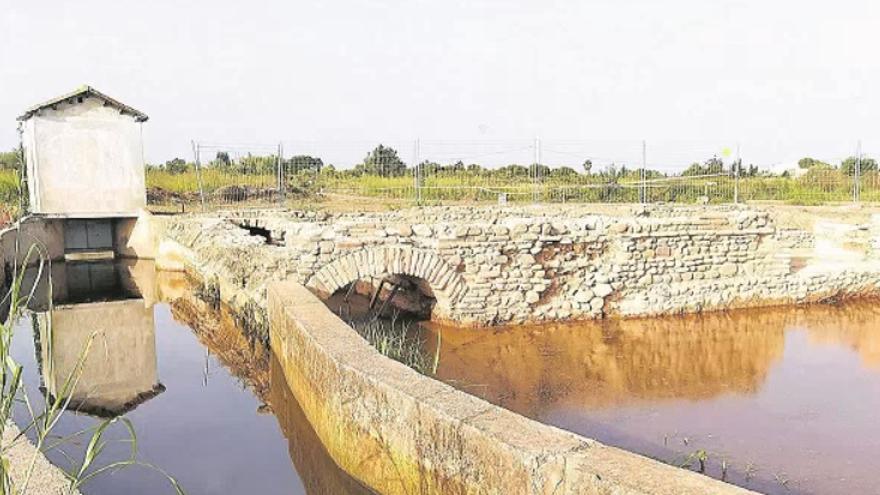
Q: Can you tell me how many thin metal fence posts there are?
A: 7